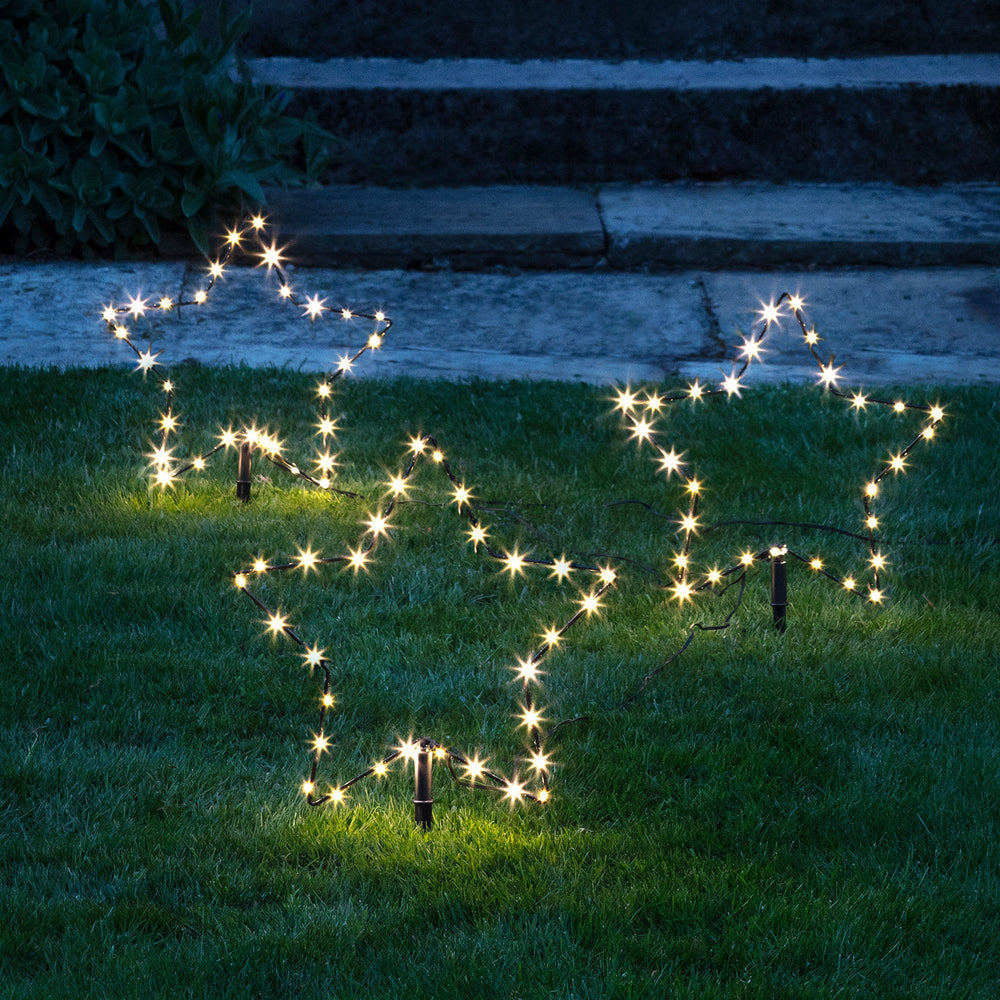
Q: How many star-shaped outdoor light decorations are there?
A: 3